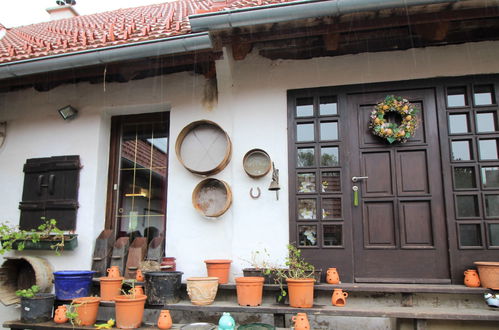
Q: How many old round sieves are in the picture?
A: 3